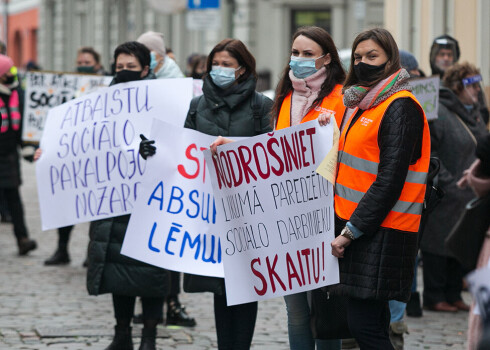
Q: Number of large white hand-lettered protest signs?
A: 3